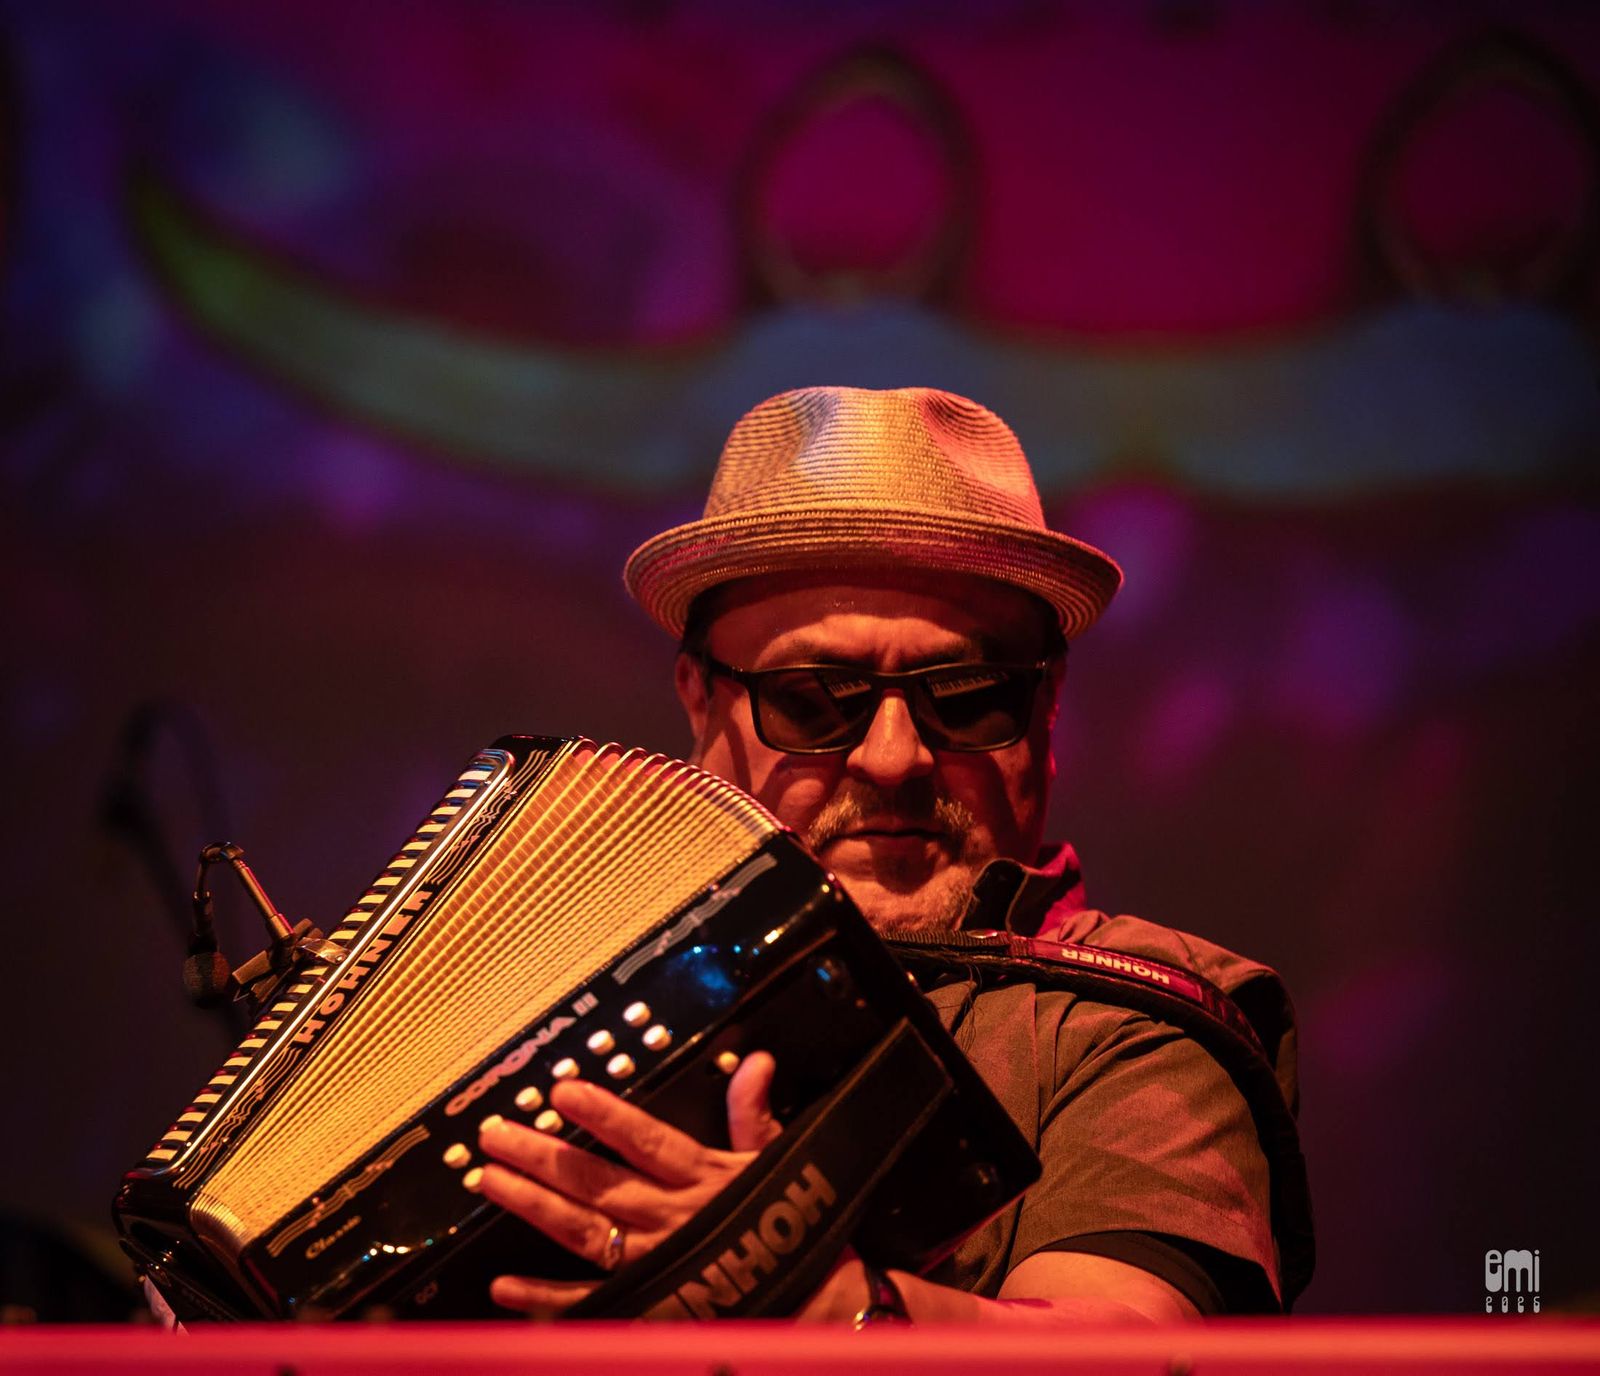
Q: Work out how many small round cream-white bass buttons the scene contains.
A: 11